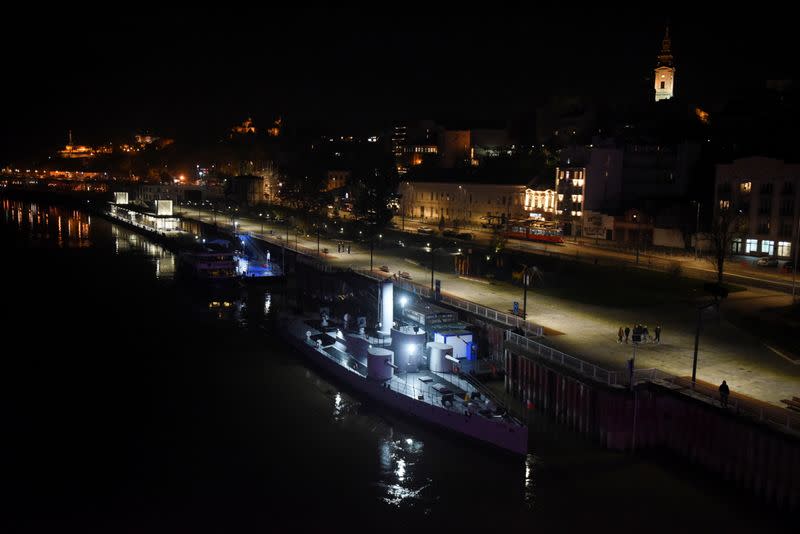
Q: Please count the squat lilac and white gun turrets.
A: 2